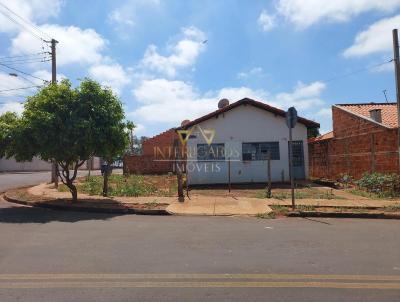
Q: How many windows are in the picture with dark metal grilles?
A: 2